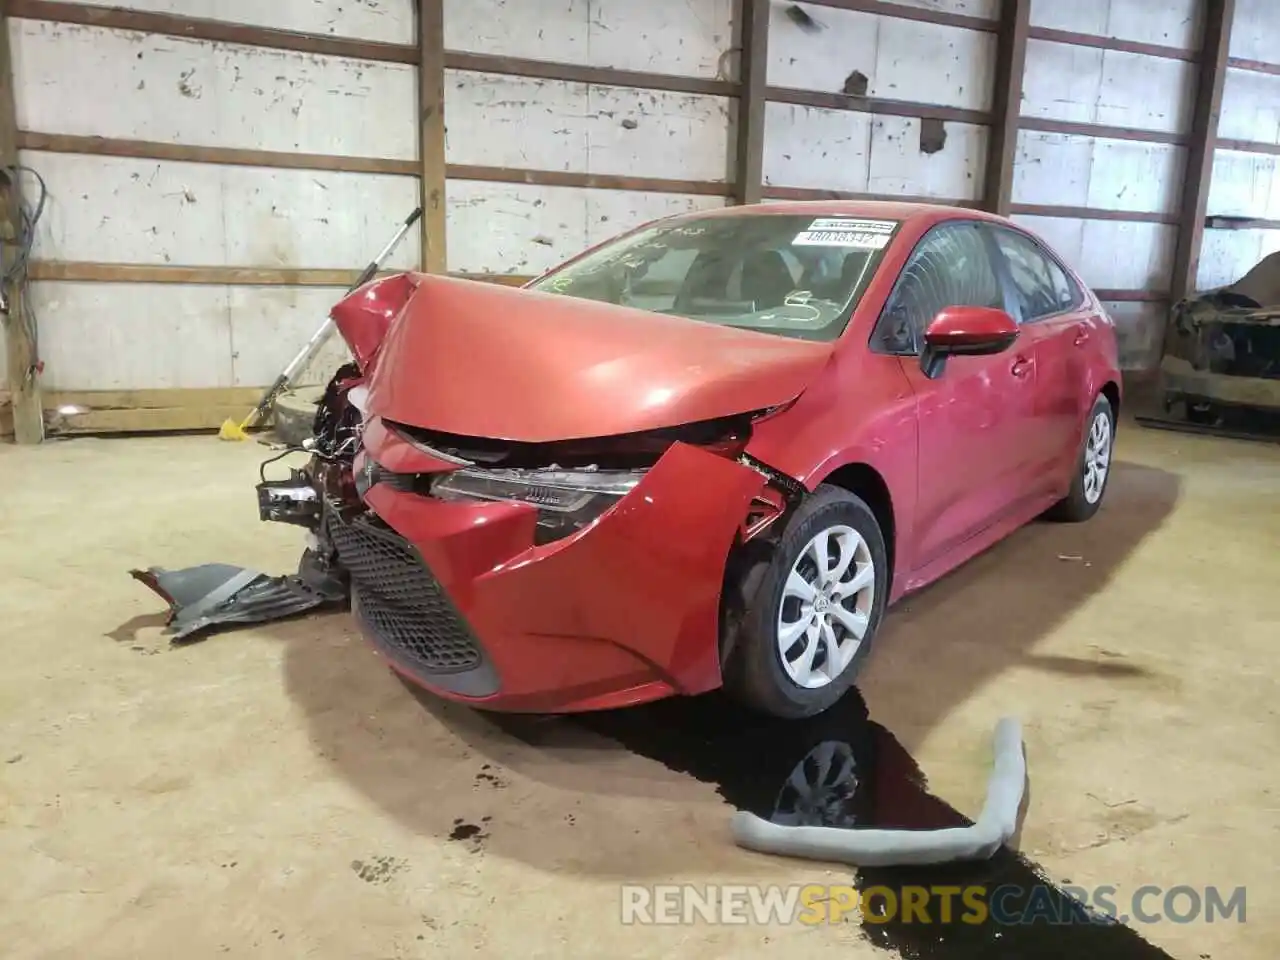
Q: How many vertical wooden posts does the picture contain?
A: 5